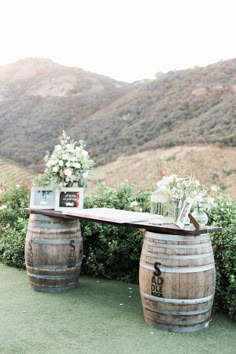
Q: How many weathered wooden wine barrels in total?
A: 2